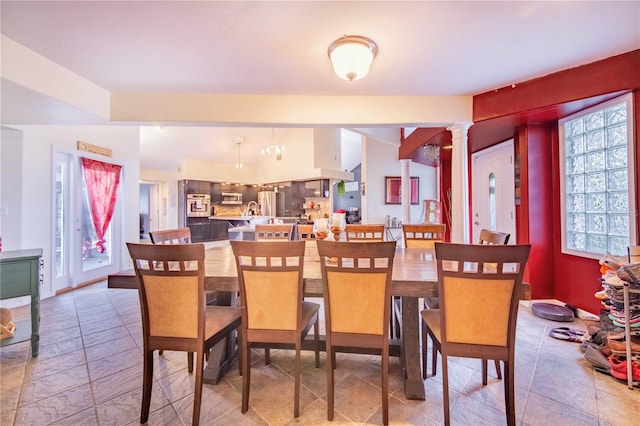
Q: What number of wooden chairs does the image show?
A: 10